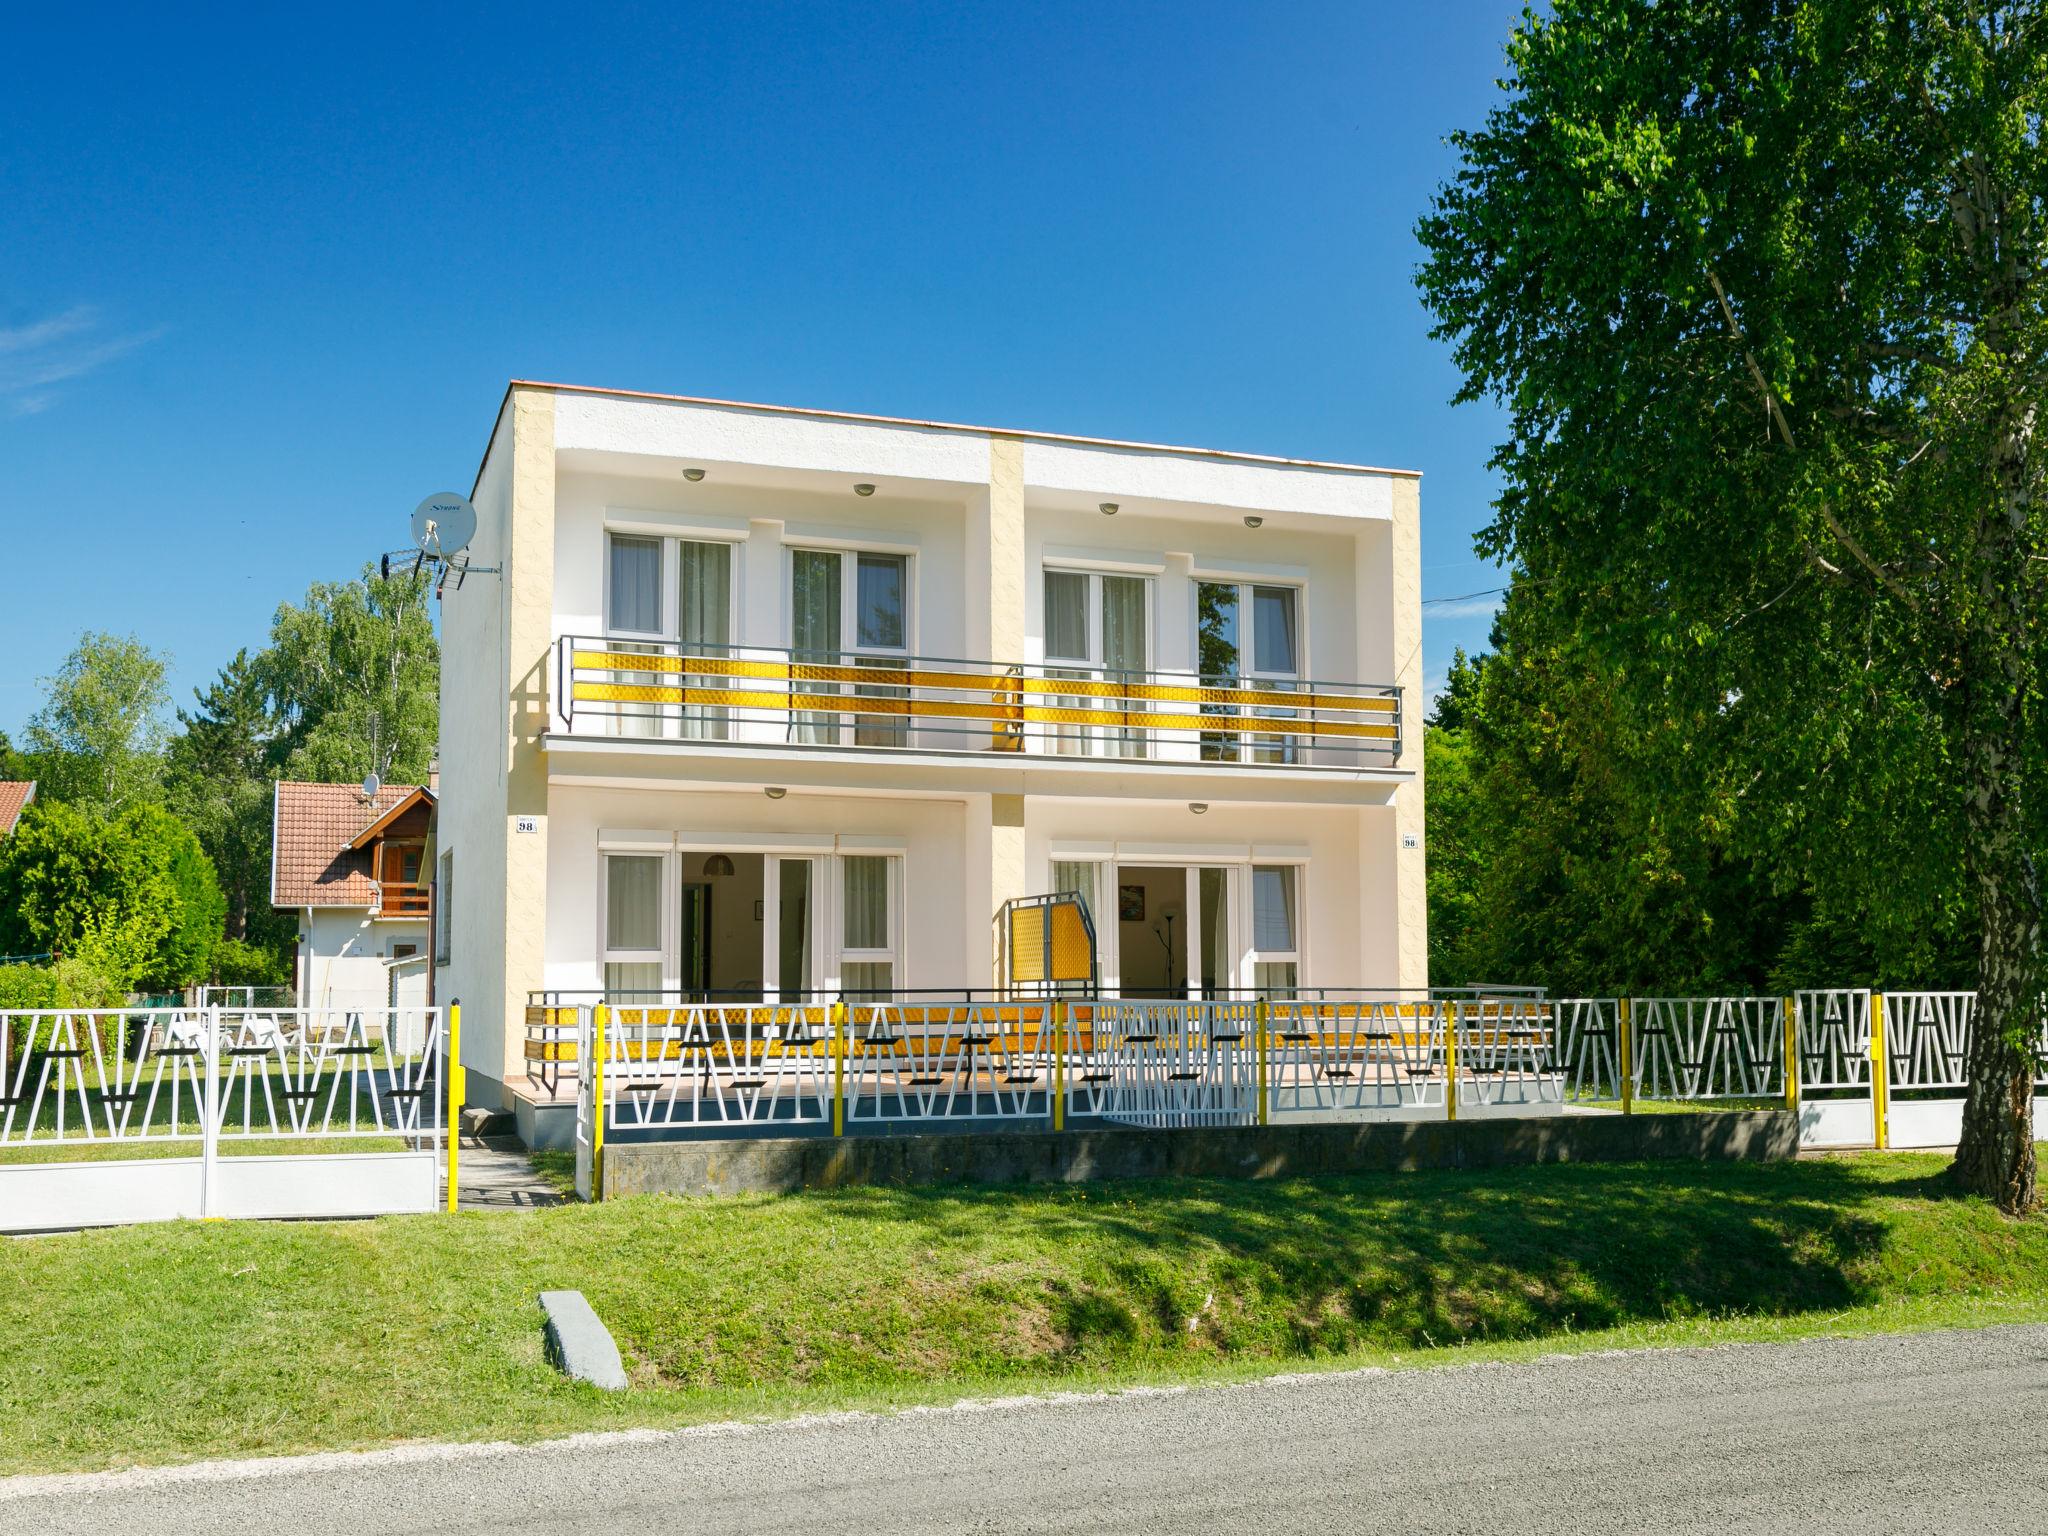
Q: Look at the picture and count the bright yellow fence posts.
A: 9